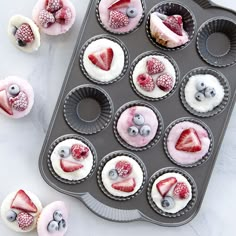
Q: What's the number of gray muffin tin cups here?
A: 12